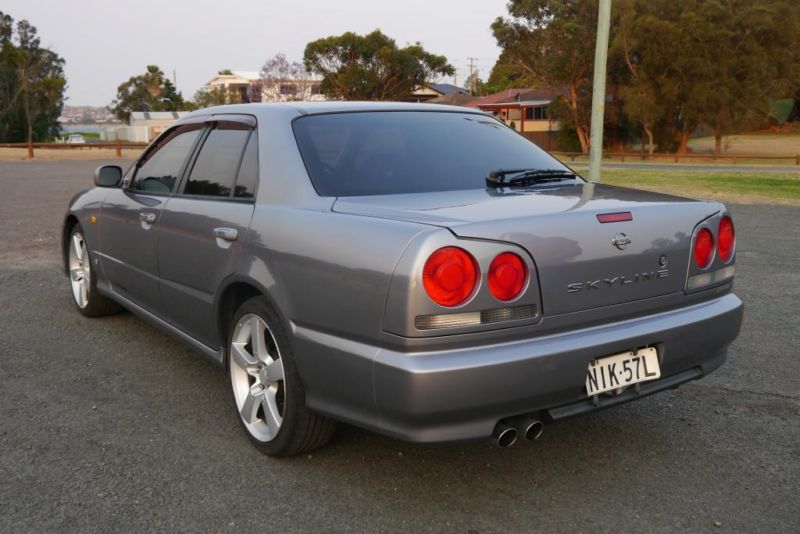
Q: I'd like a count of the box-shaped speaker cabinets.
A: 0